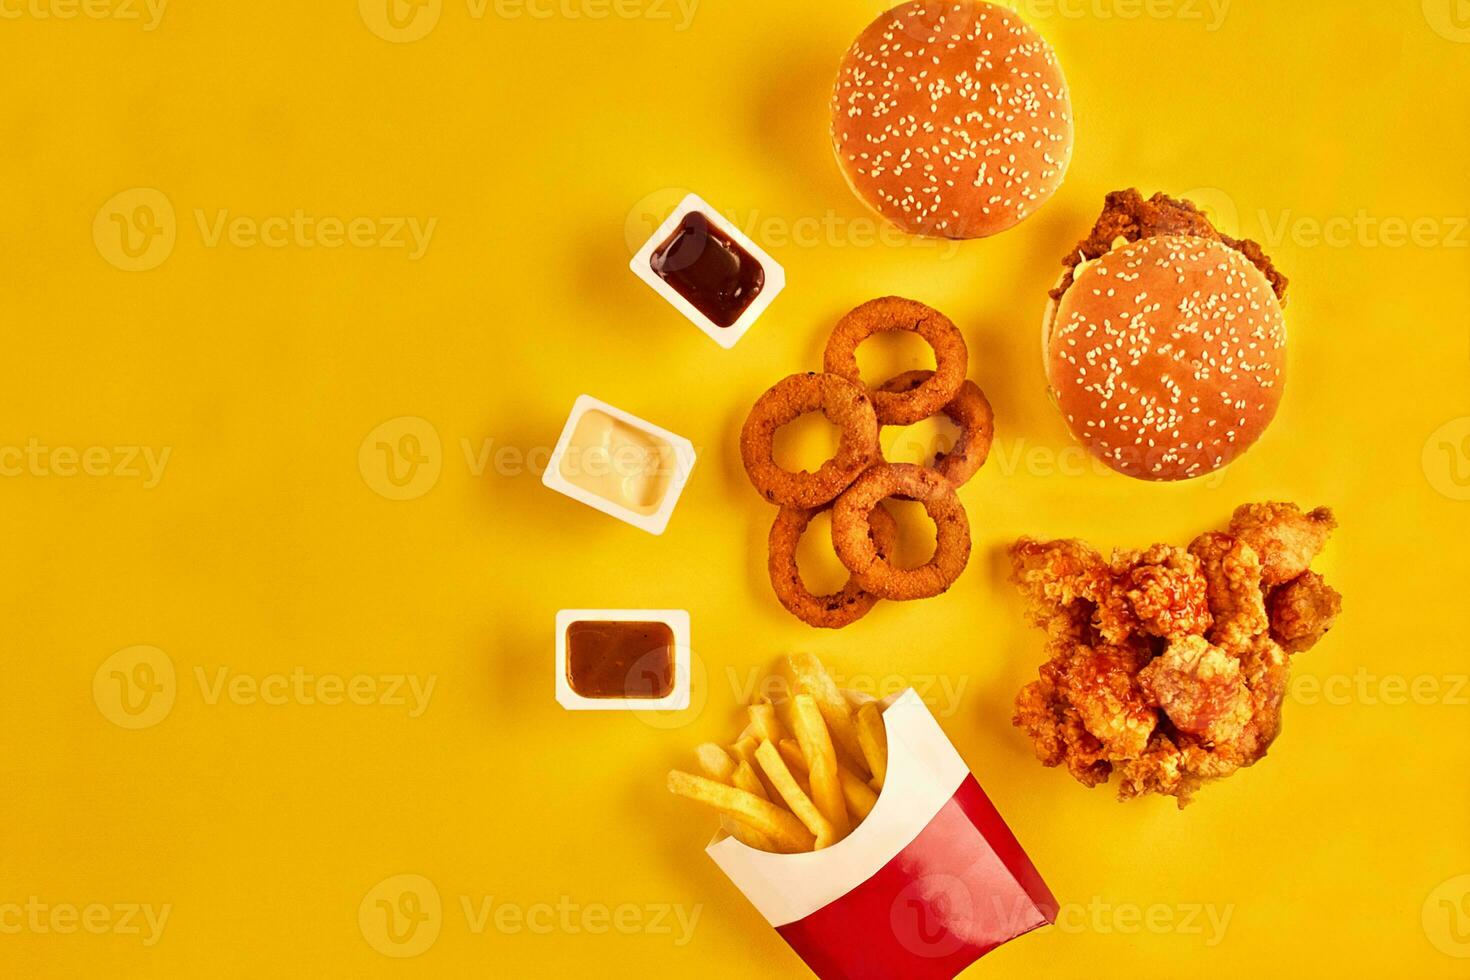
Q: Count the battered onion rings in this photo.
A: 5